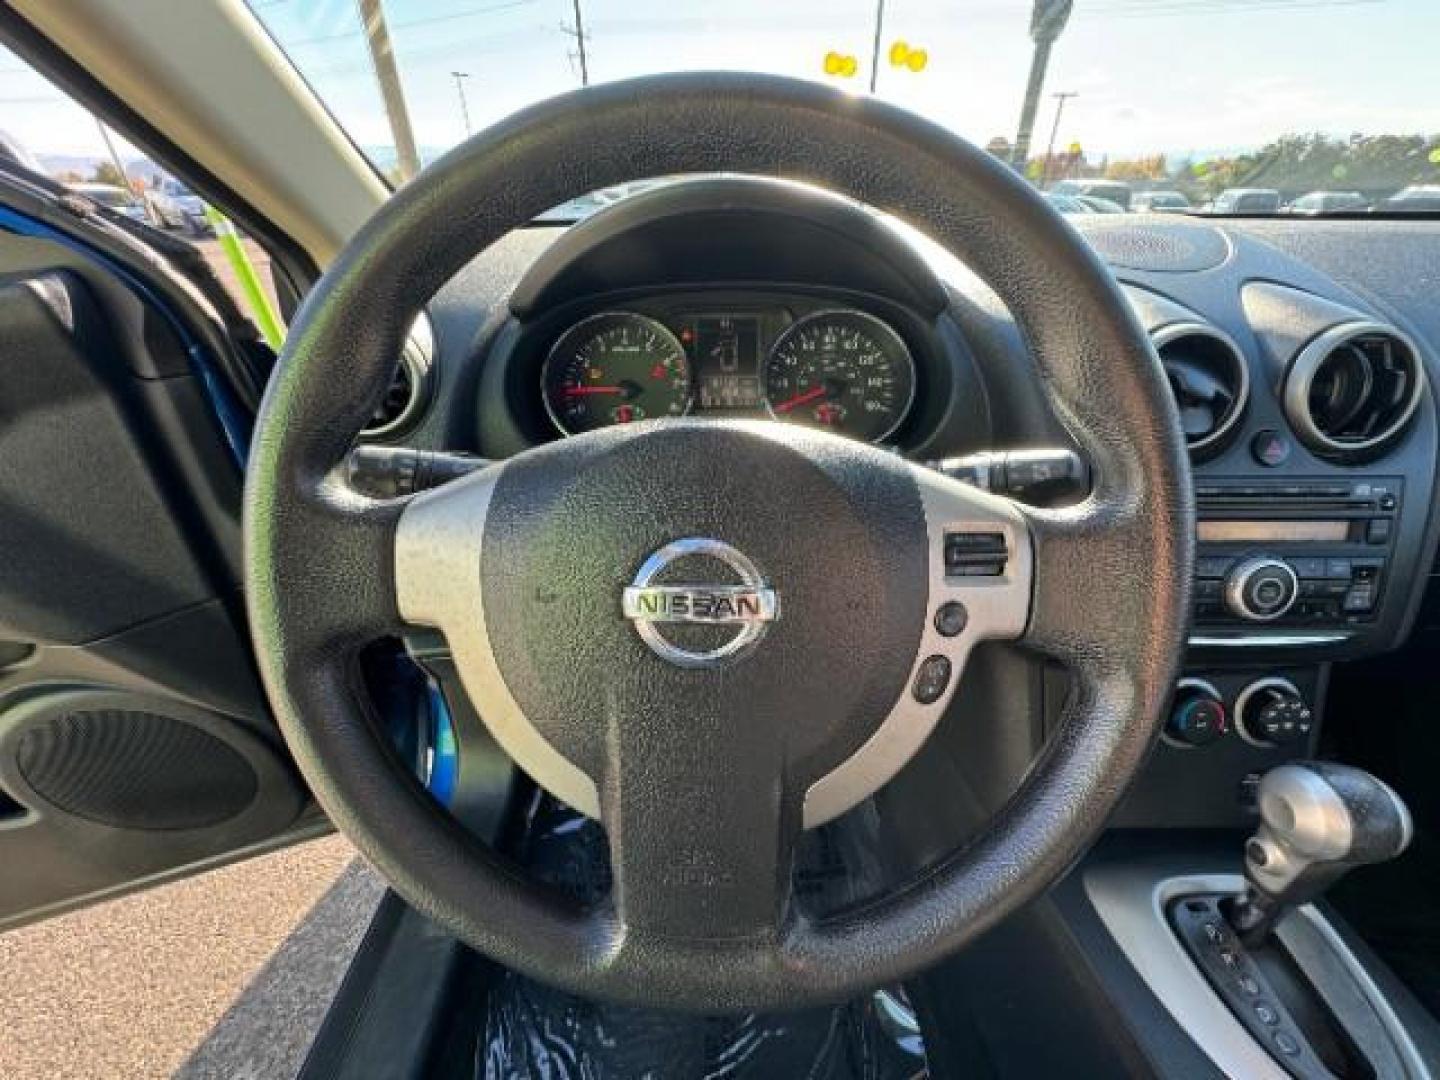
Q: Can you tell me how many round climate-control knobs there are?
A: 2